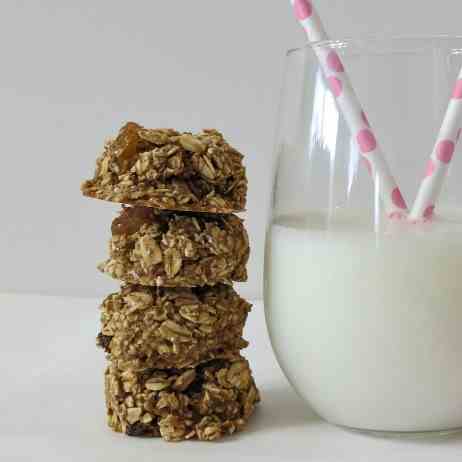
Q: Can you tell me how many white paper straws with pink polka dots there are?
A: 2